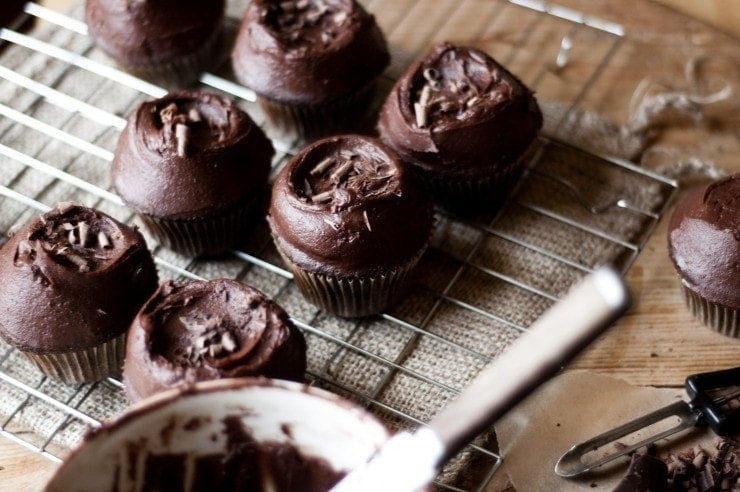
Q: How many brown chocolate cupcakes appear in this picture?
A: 8